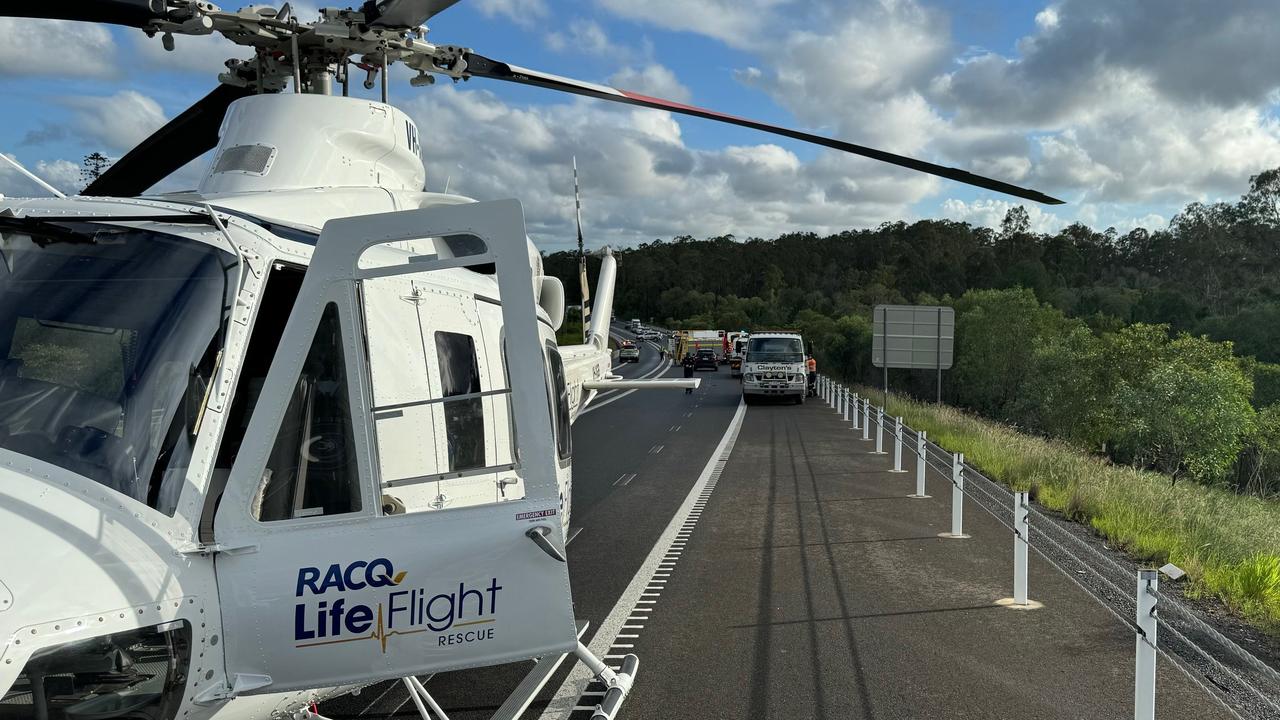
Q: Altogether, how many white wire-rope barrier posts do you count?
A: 14